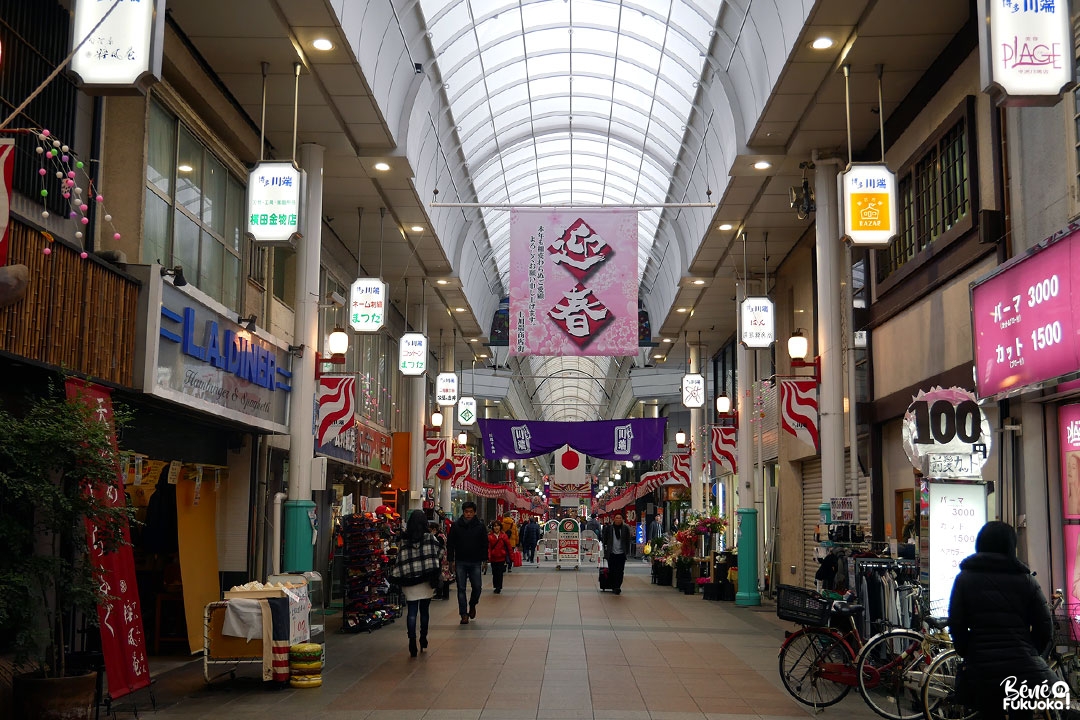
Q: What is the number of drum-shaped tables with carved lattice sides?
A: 0